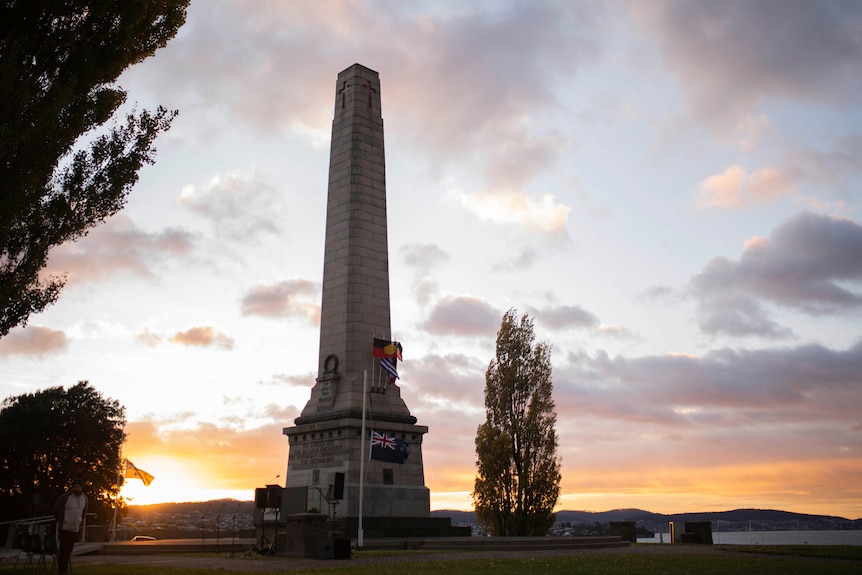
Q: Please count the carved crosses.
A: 2